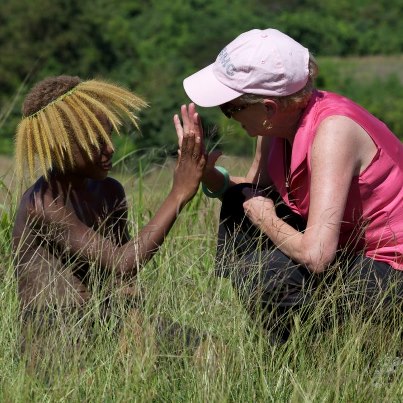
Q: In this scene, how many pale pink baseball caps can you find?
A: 1